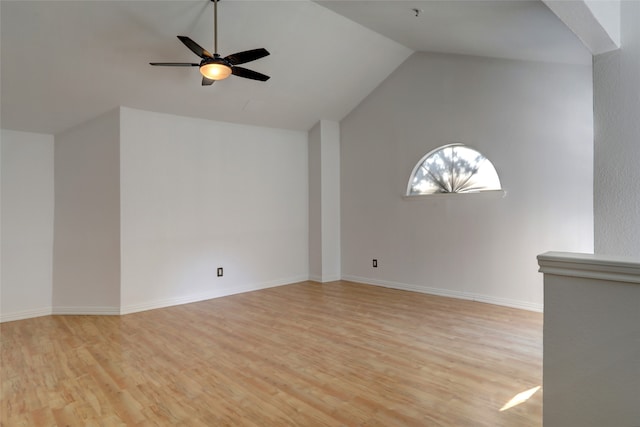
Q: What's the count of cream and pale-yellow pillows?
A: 0